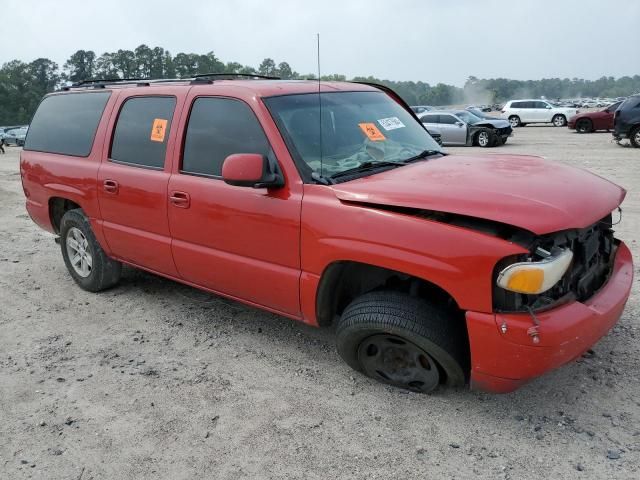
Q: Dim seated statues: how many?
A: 0